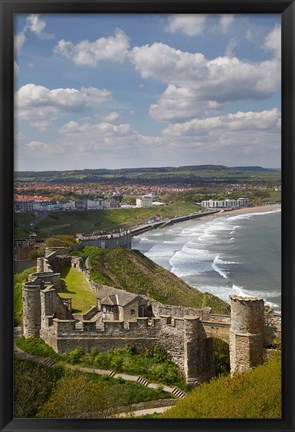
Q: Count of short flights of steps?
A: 4